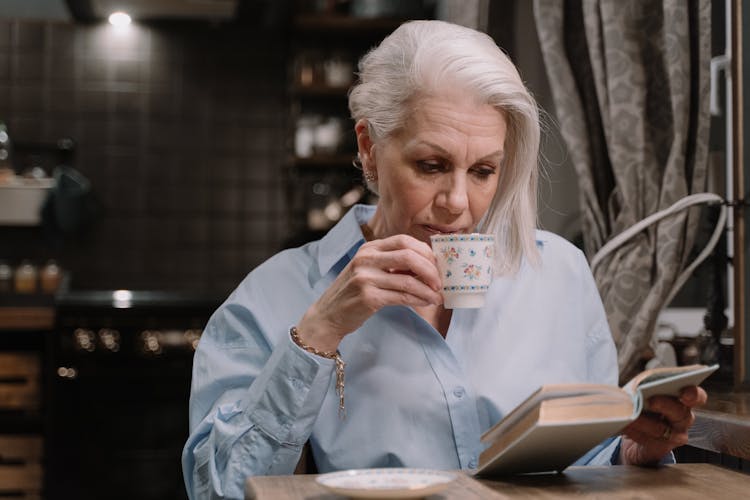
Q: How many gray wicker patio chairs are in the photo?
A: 0